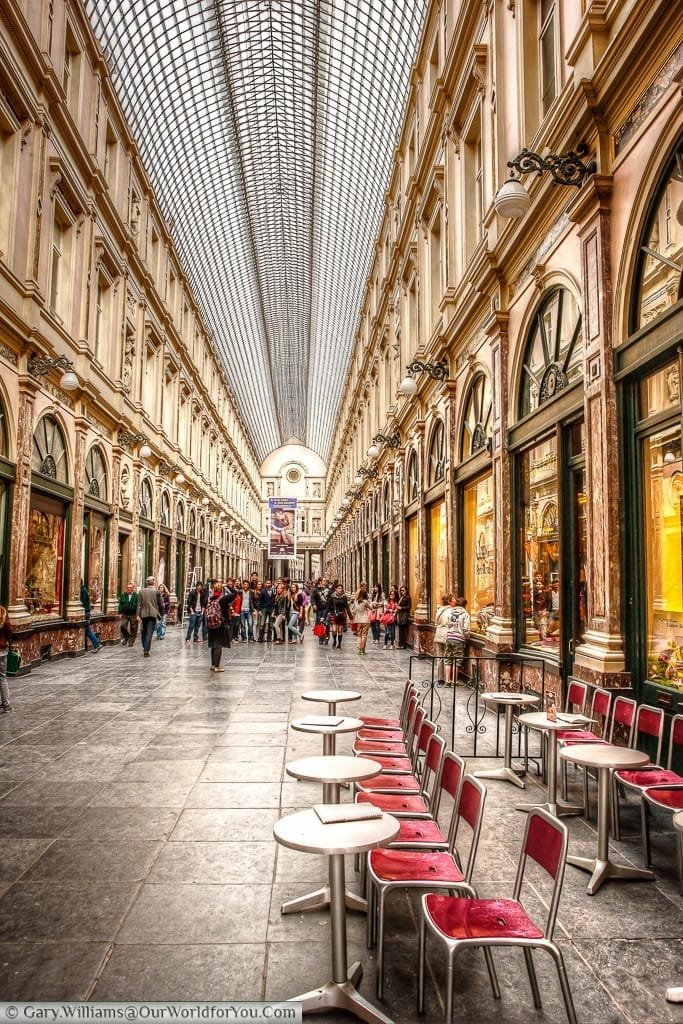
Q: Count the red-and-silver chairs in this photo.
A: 14